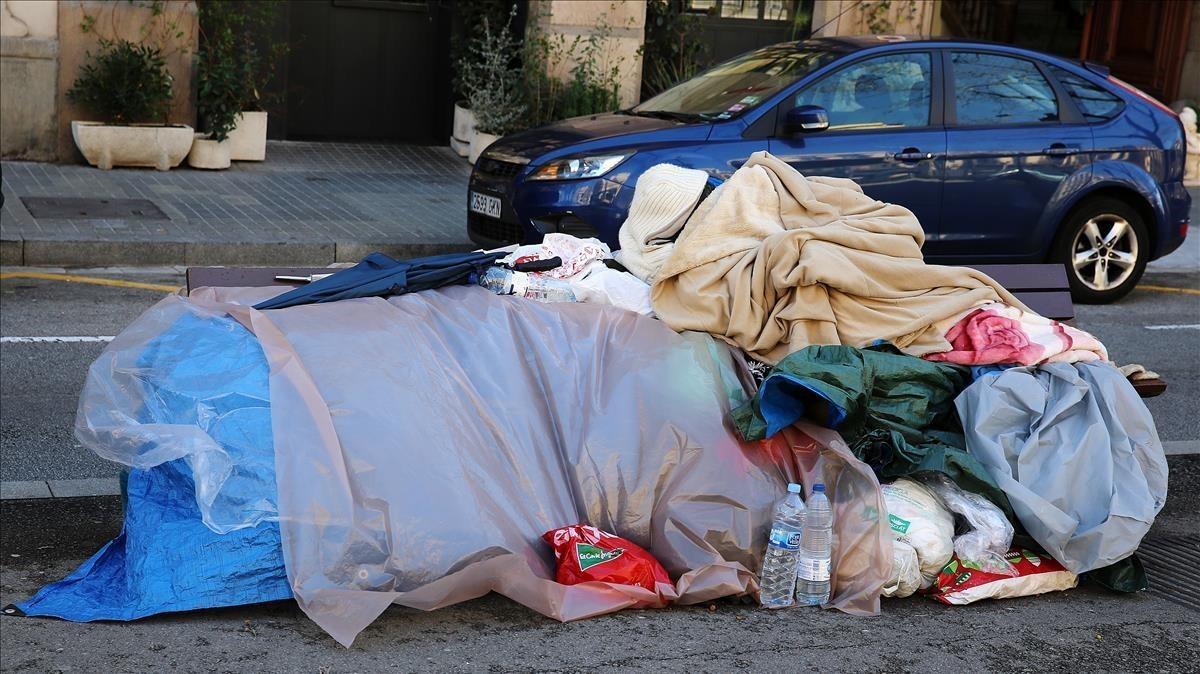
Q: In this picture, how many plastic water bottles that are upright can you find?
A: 2